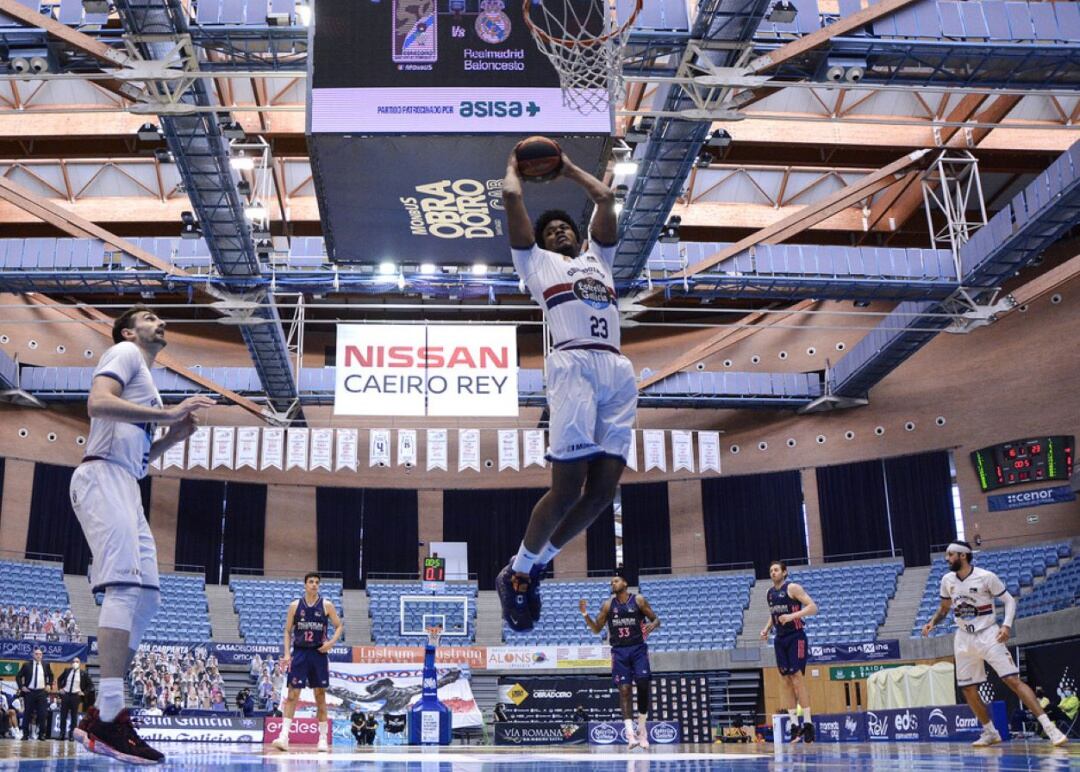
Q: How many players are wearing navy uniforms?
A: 3